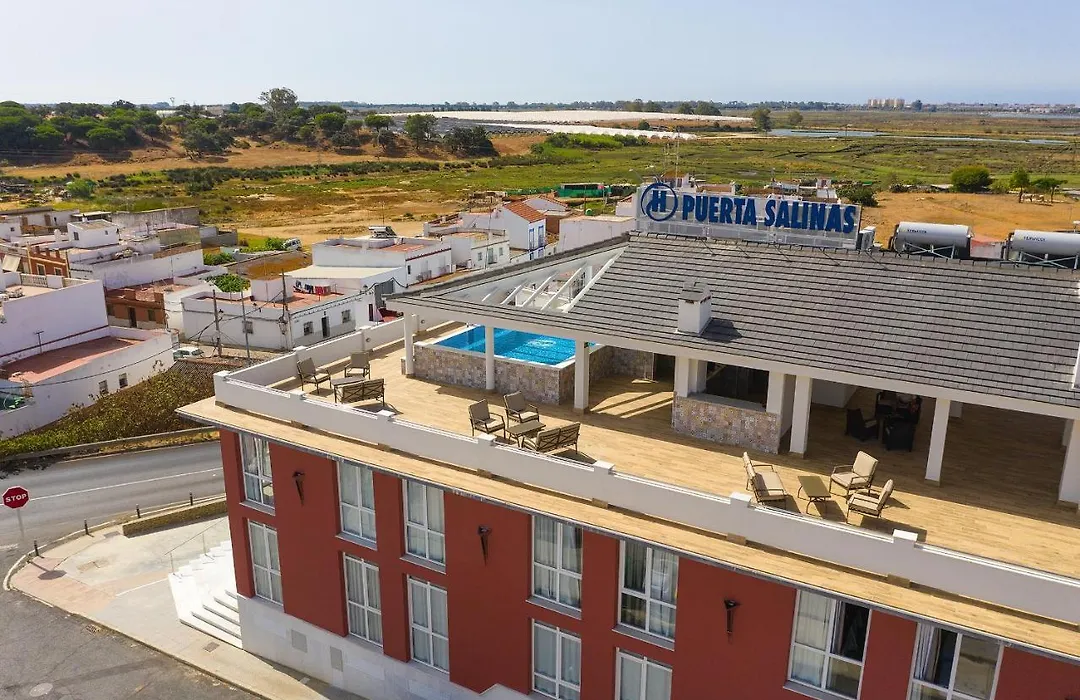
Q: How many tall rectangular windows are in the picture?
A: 12